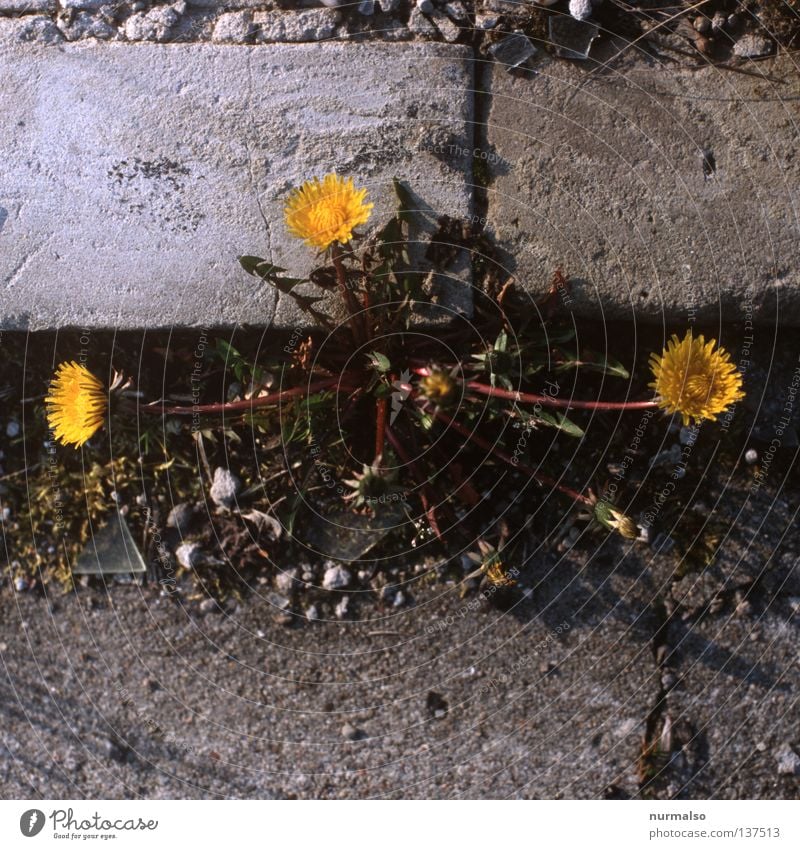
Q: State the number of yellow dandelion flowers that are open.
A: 3